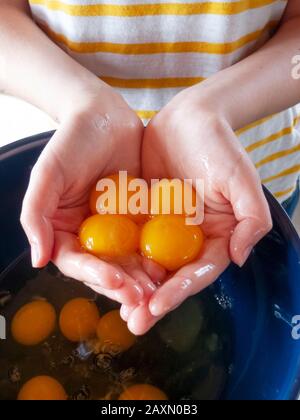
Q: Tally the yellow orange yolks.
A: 9